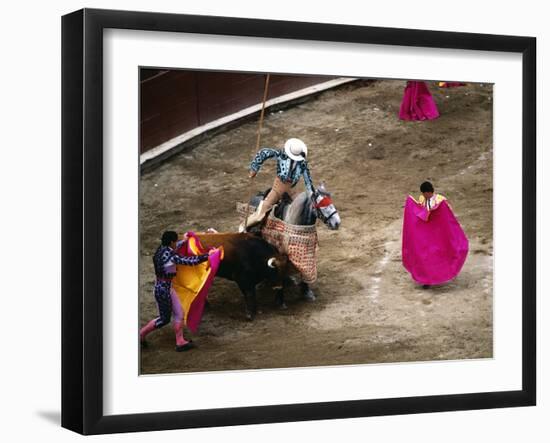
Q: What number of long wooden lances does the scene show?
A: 1